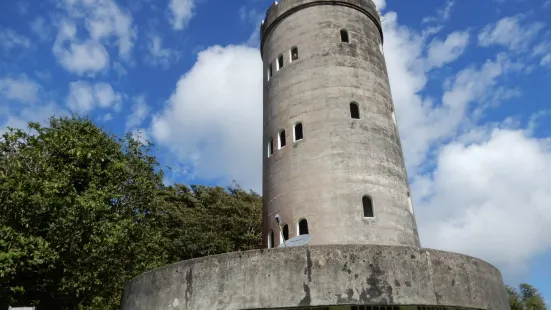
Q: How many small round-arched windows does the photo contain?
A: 12